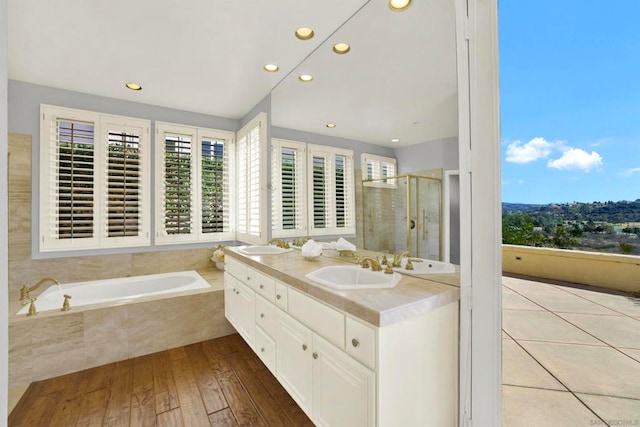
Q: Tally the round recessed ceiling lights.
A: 8